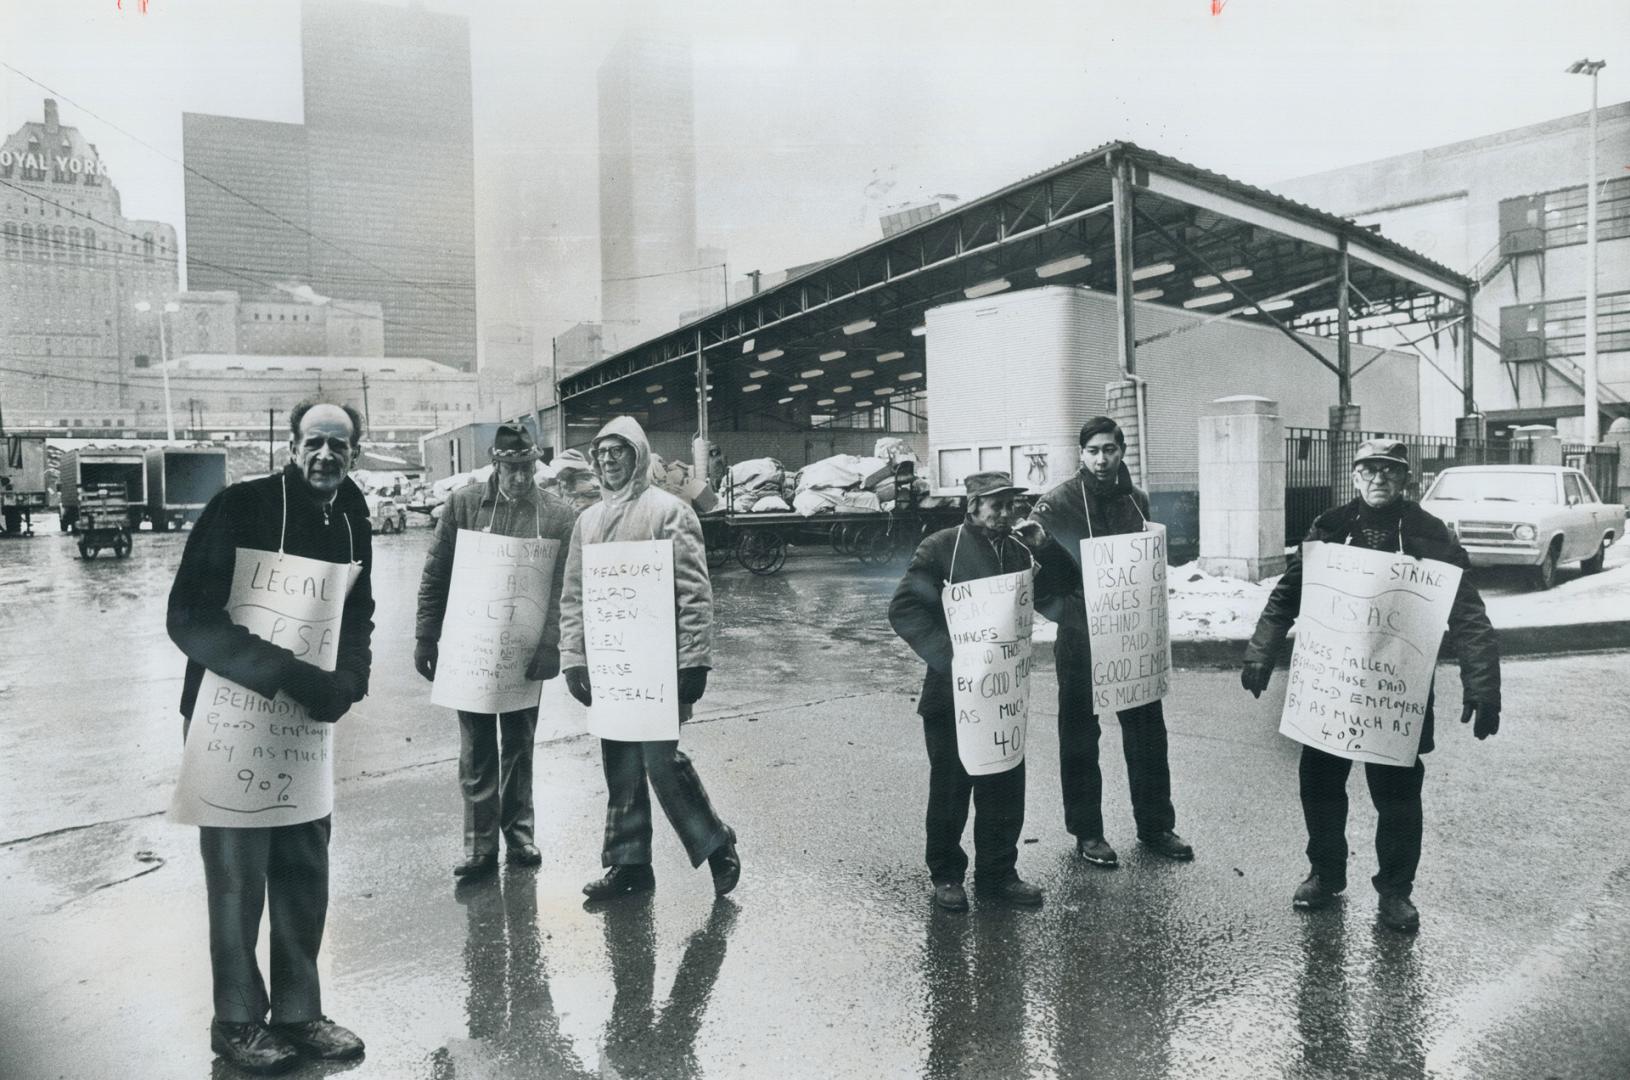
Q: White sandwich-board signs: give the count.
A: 6